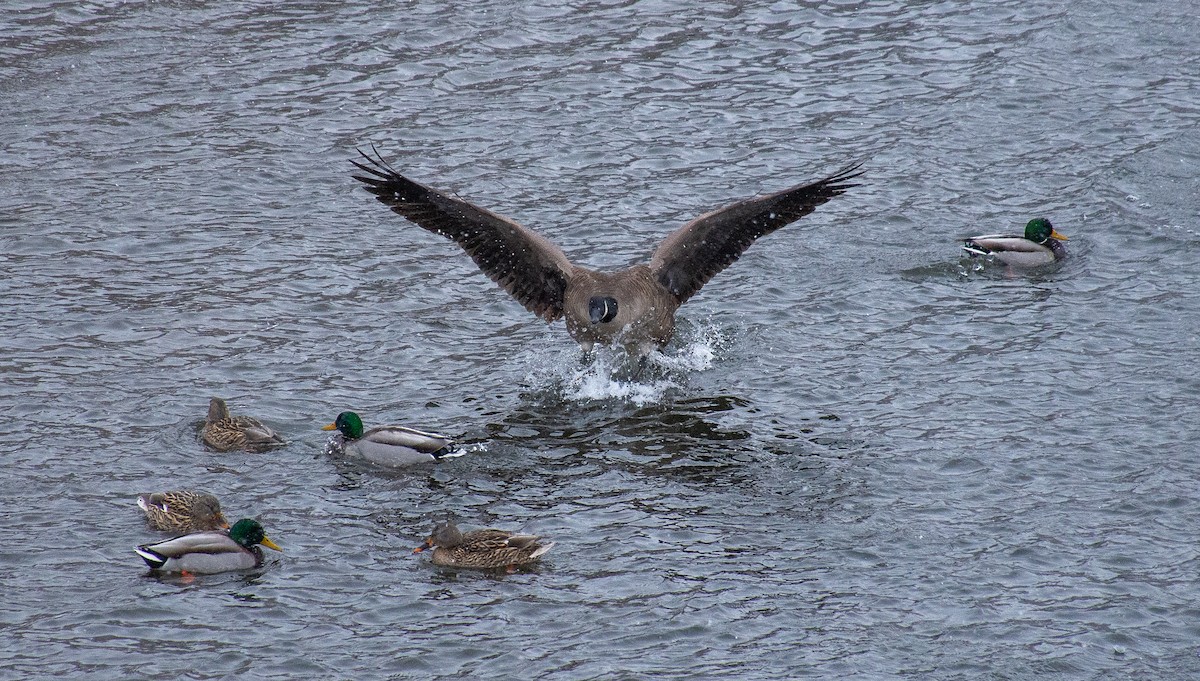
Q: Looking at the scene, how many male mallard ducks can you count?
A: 3